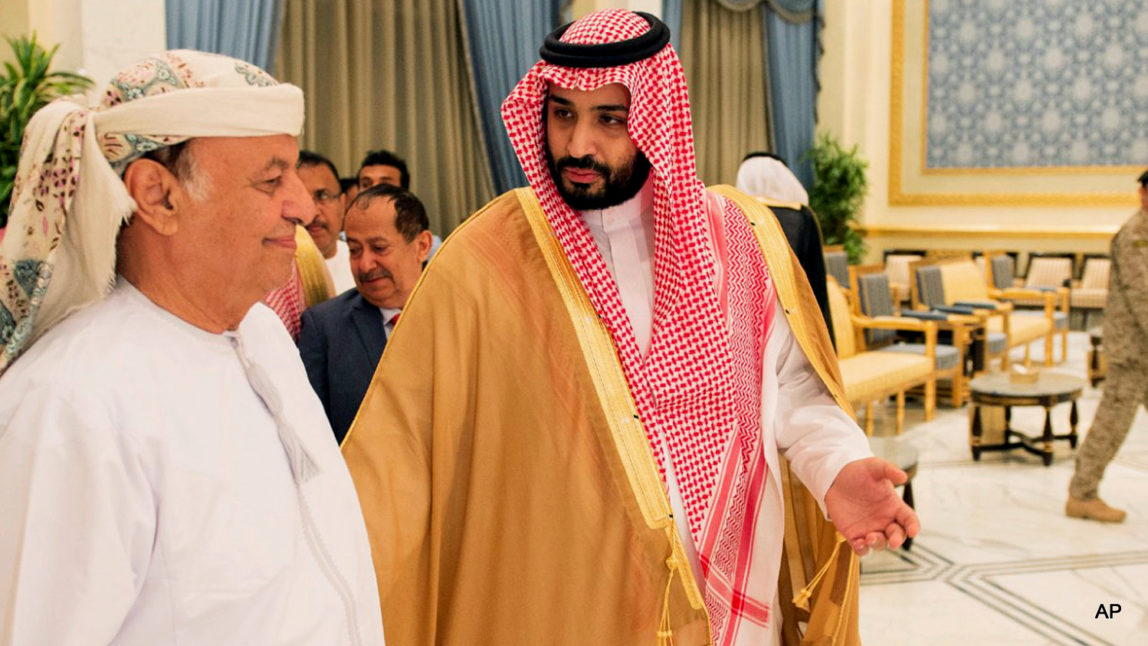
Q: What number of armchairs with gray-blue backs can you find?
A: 4